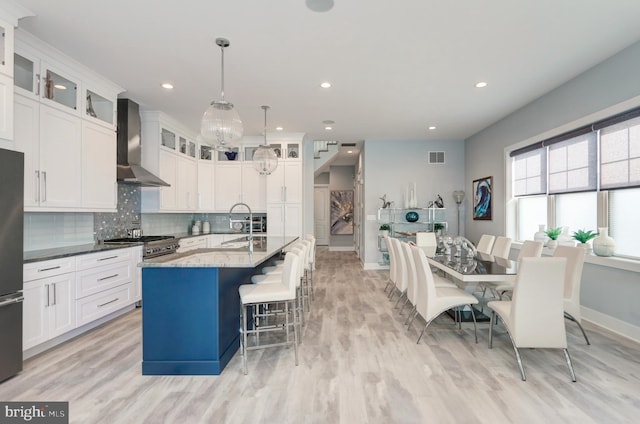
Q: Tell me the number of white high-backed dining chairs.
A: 10